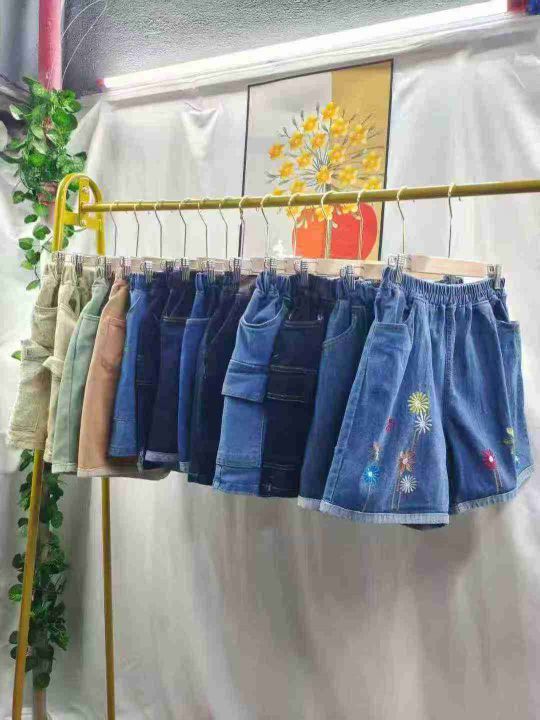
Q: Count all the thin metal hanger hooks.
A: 13